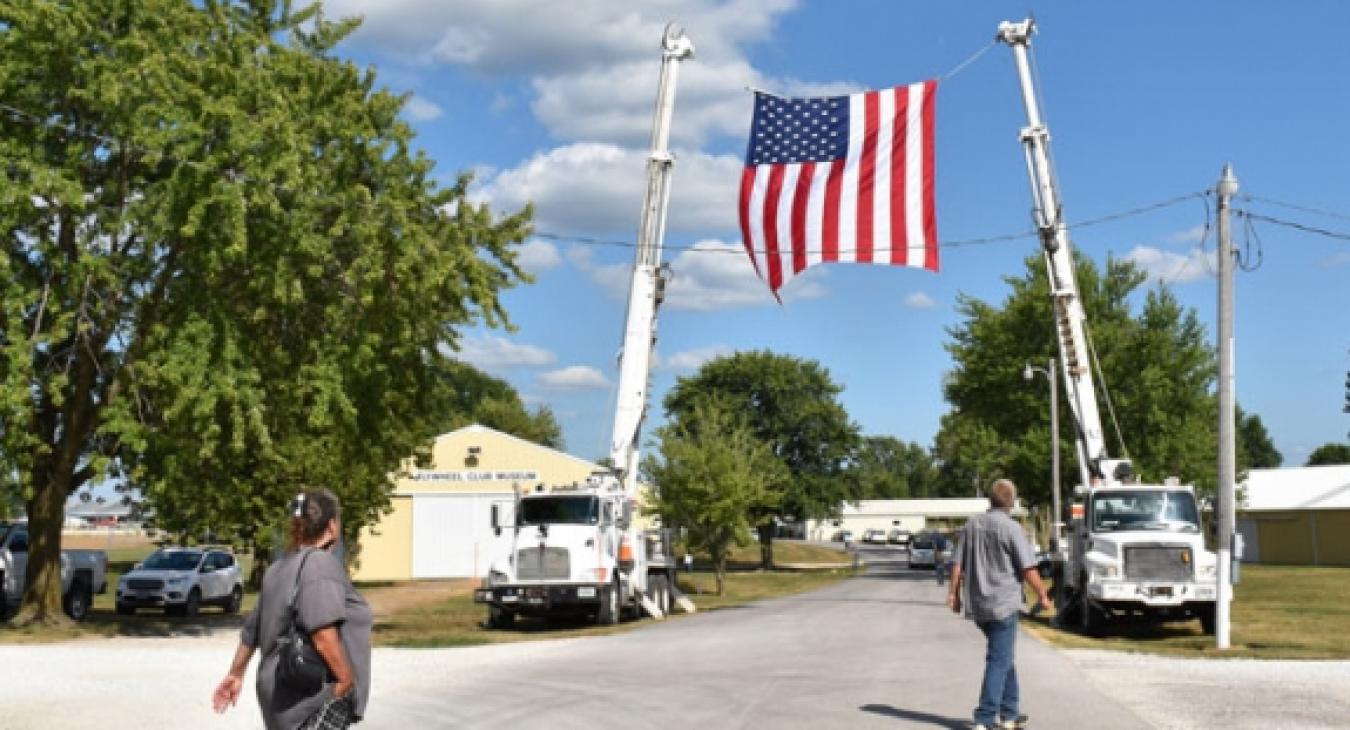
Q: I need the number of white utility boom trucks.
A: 2